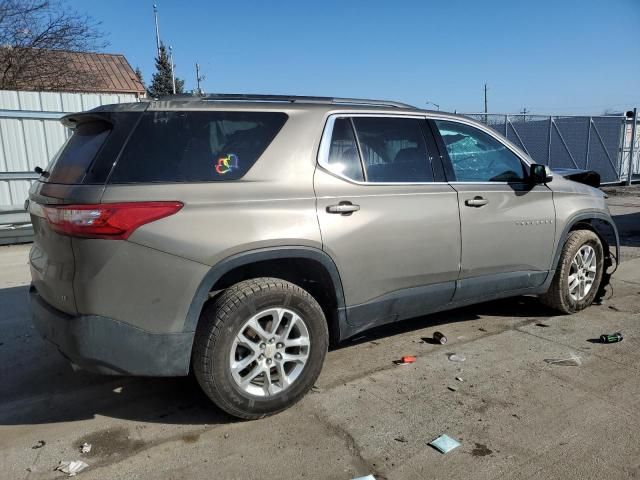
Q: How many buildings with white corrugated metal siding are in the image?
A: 1